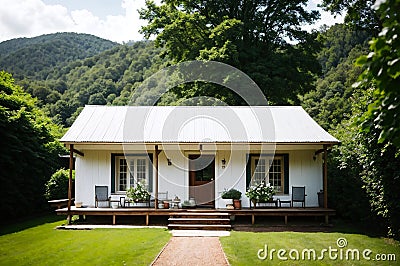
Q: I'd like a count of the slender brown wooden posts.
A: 3